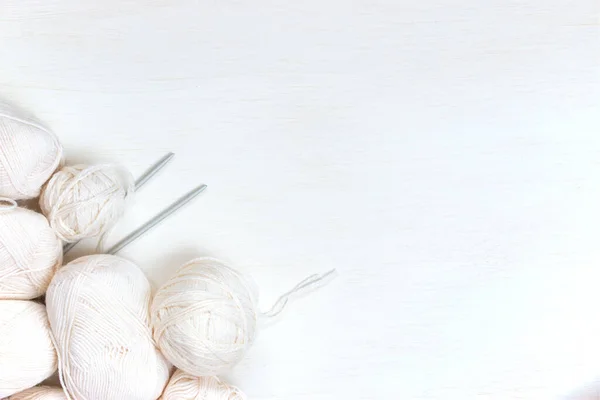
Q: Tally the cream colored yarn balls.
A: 8